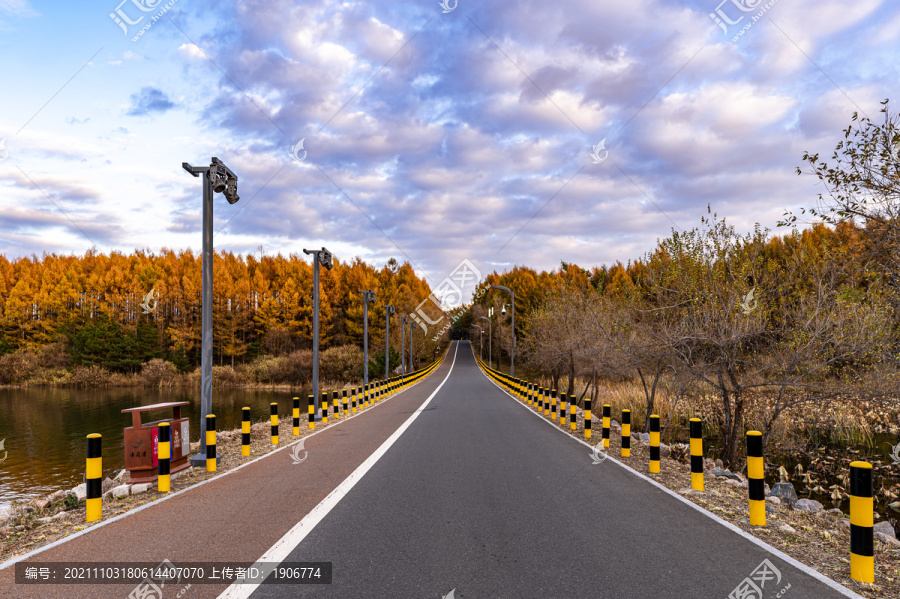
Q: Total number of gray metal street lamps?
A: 9